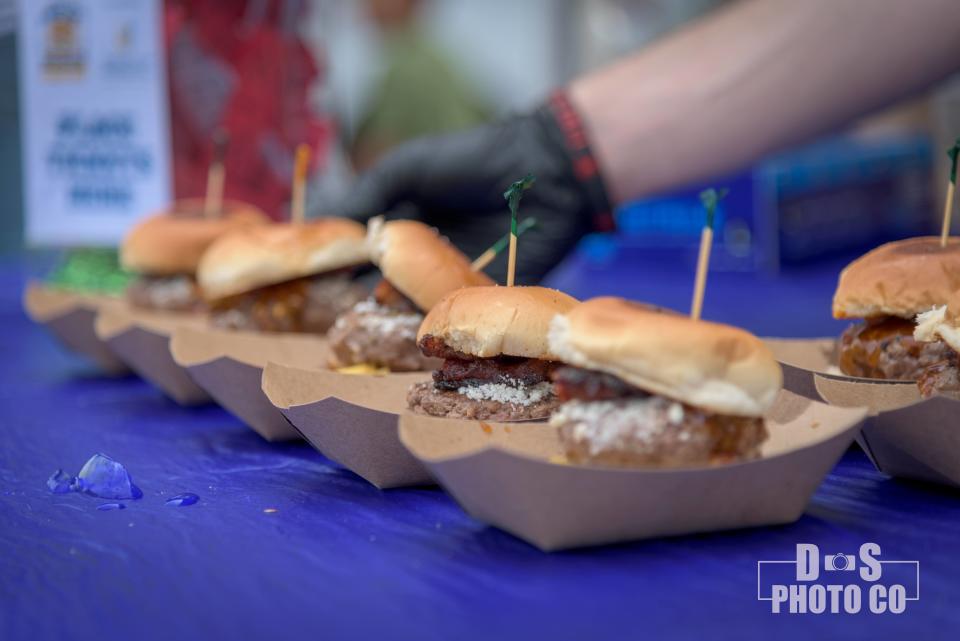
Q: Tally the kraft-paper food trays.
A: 7